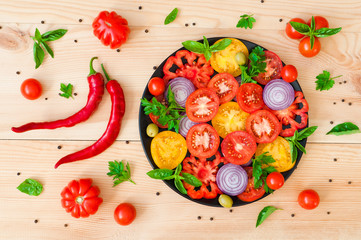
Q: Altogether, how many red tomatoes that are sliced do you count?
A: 12